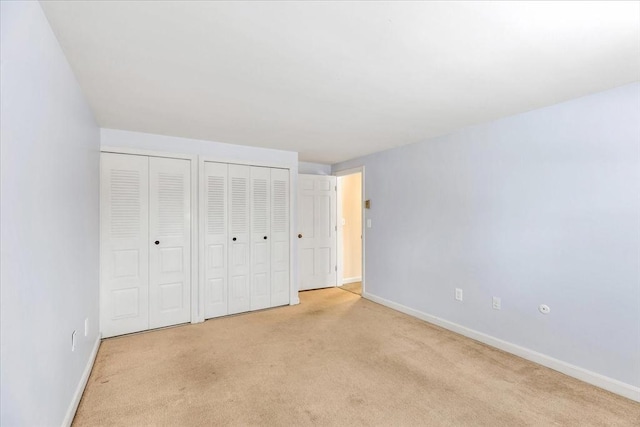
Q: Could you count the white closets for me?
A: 2